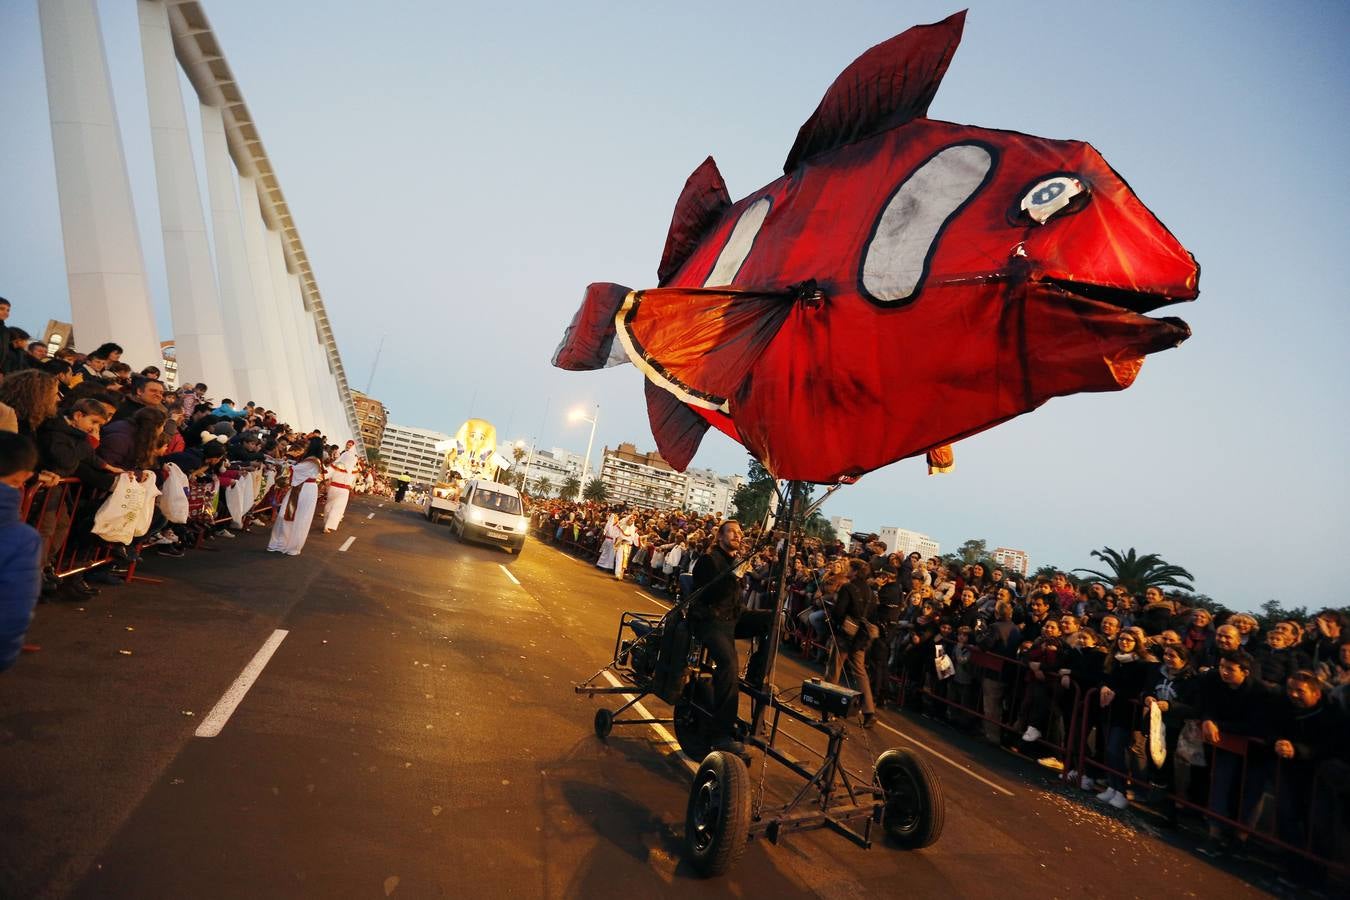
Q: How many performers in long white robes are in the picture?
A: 4